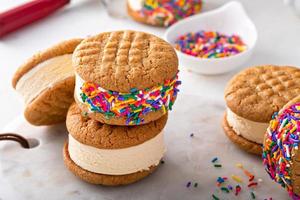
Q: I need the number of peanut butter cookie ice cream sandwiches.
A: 6